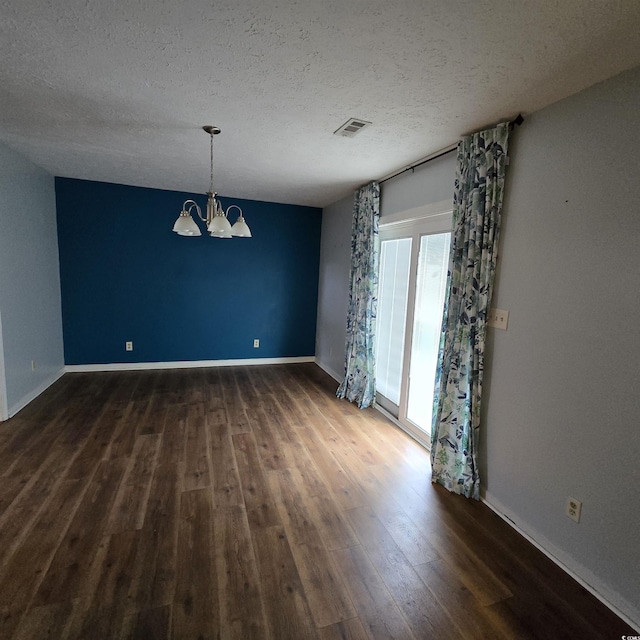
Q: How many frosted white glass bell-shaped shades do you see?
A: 5